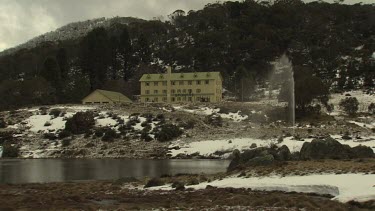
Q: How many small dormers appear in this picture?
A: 5